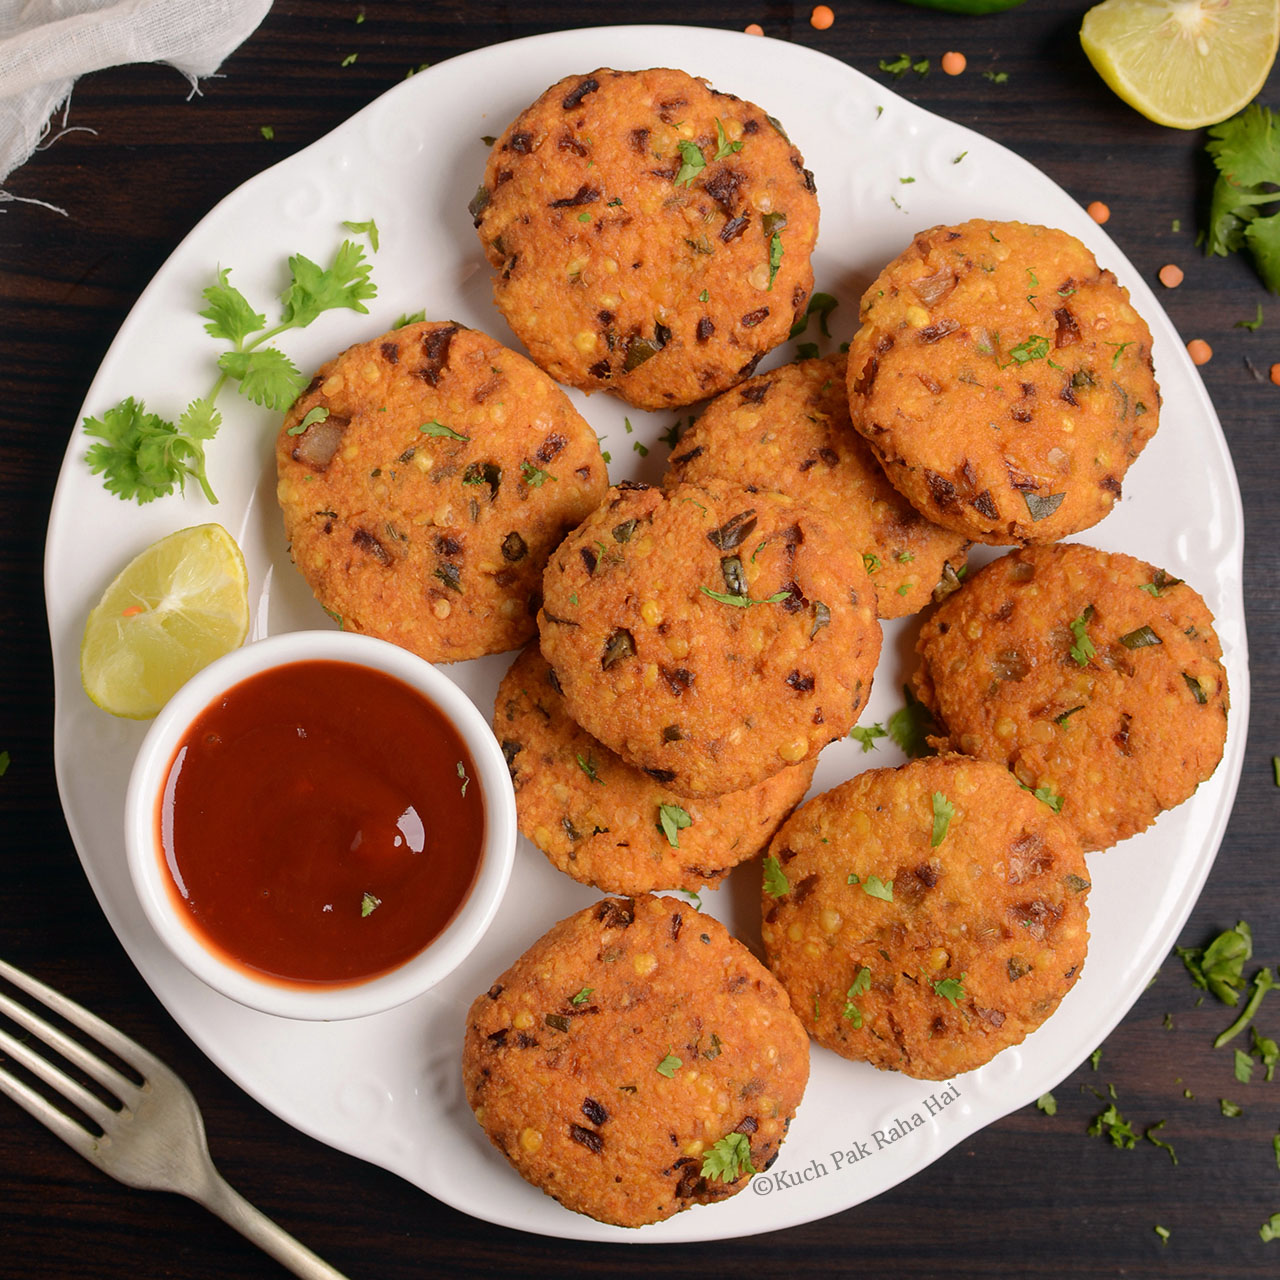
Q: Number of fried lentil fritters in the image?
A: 9